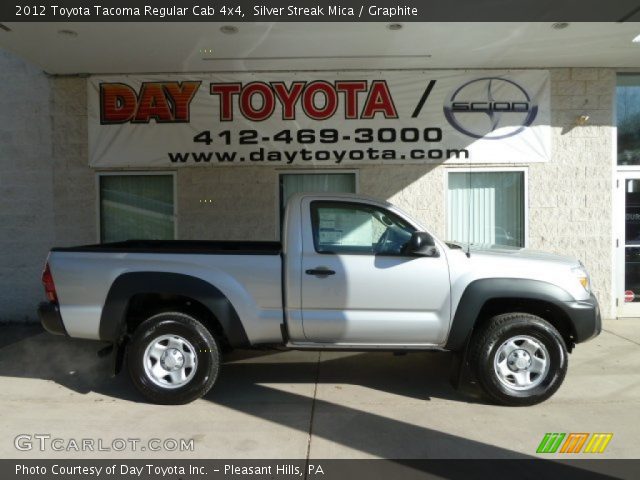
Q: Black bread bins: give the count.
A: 0